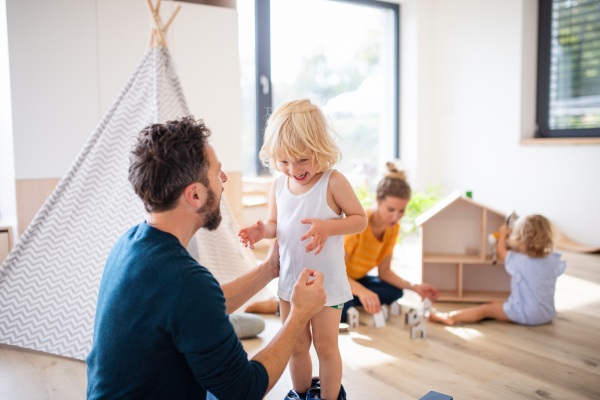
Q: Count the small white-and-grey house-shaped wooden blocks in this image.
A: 7